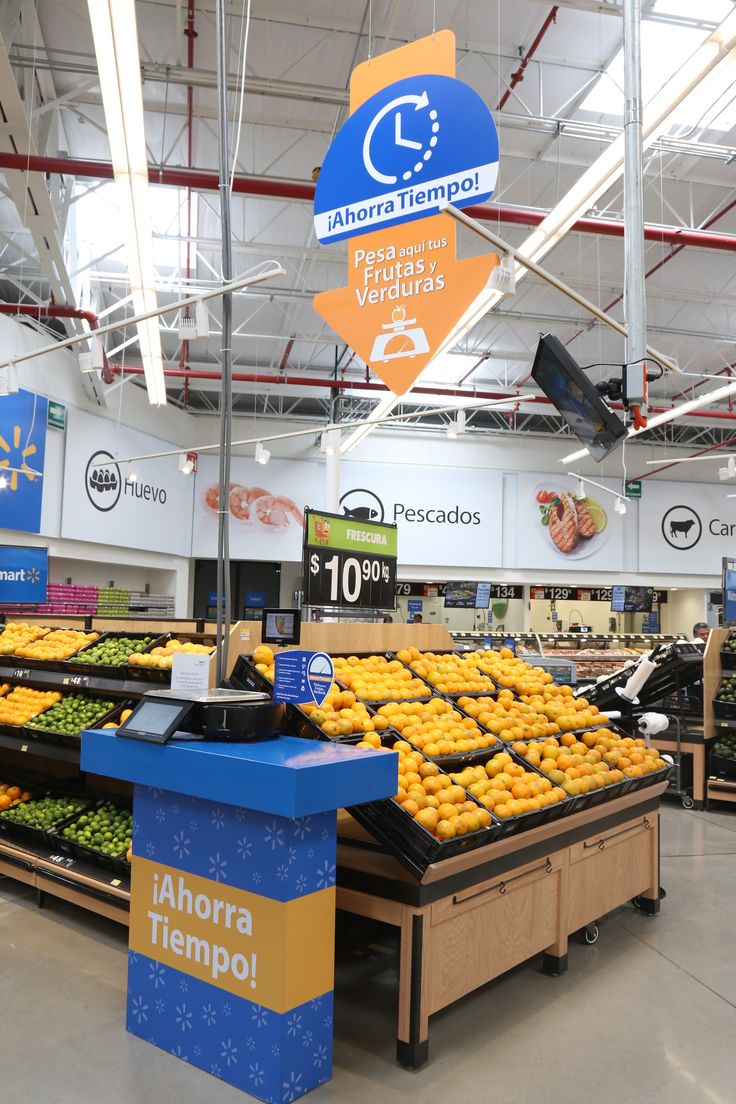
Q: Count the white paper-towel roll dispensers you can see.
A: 2